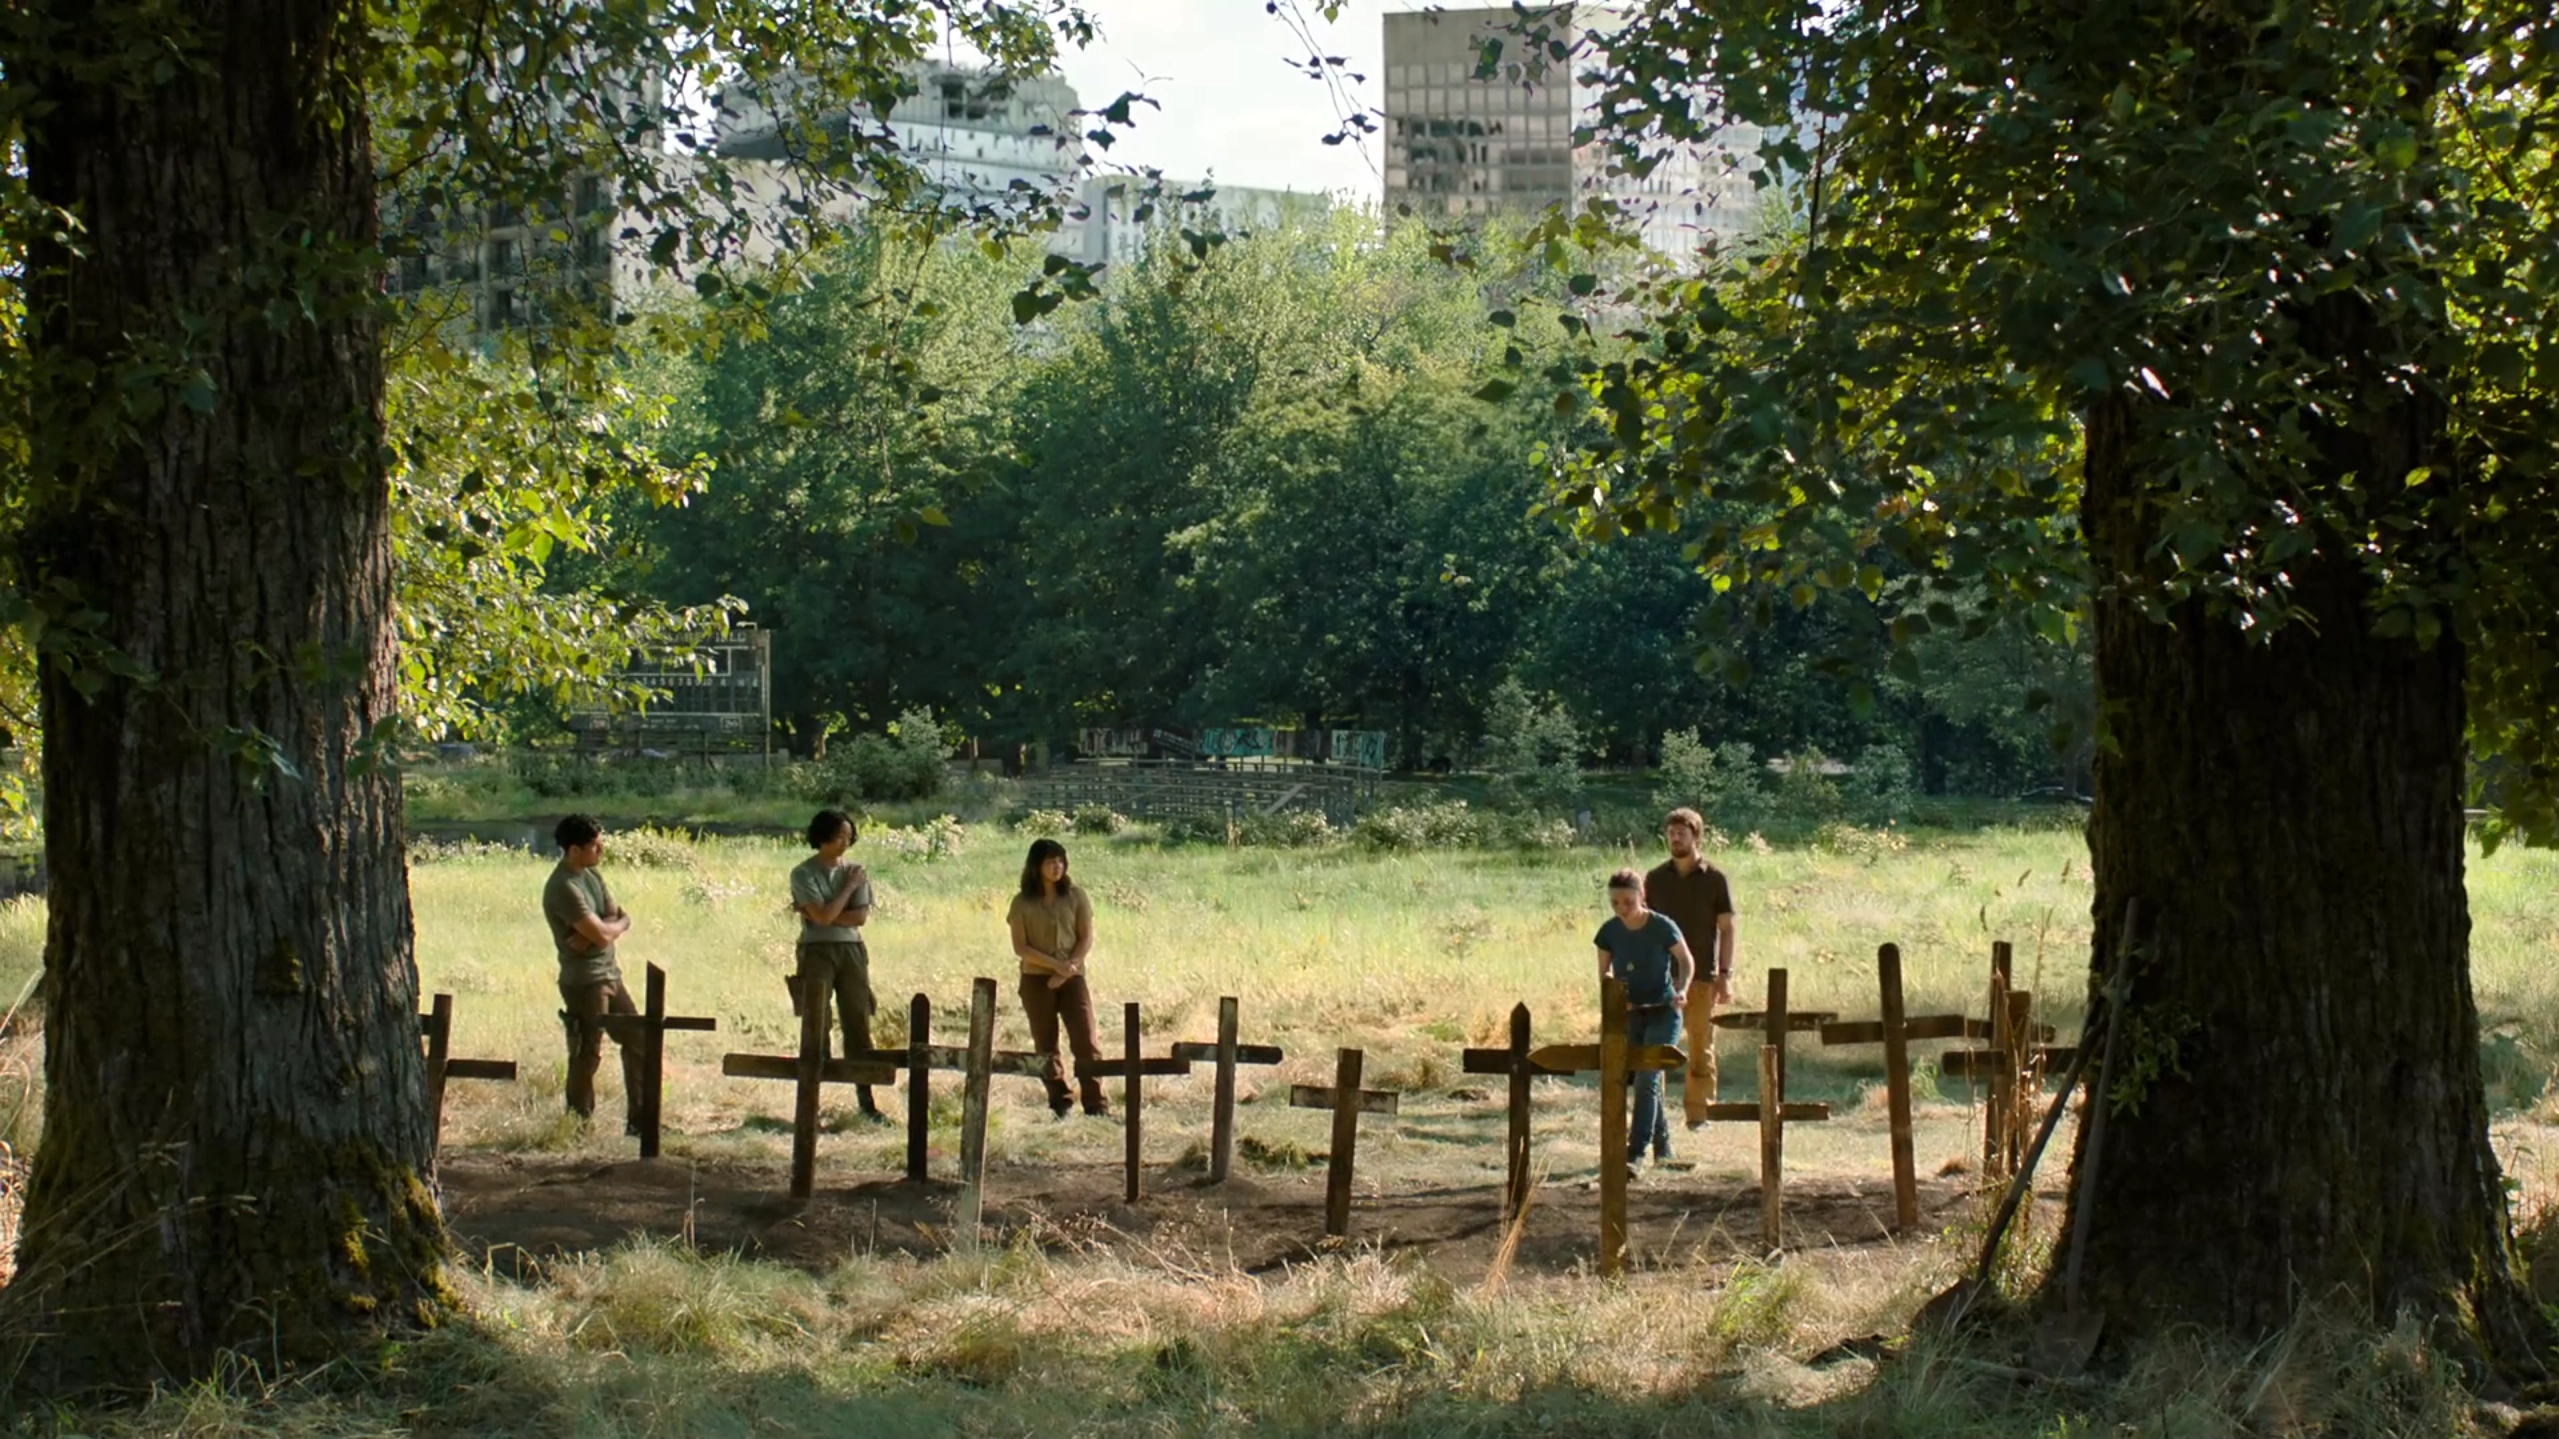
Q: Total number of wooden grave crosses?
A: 15